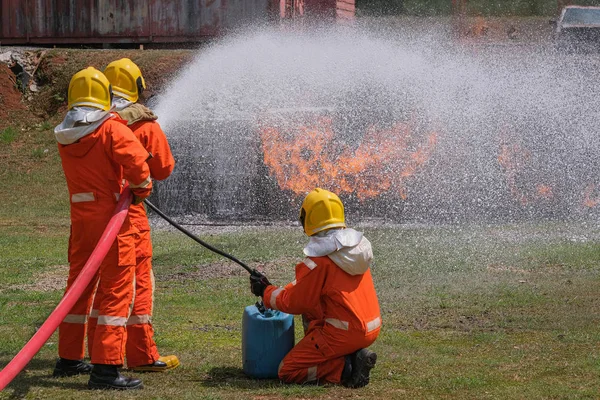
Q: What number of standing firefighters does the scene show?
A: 2